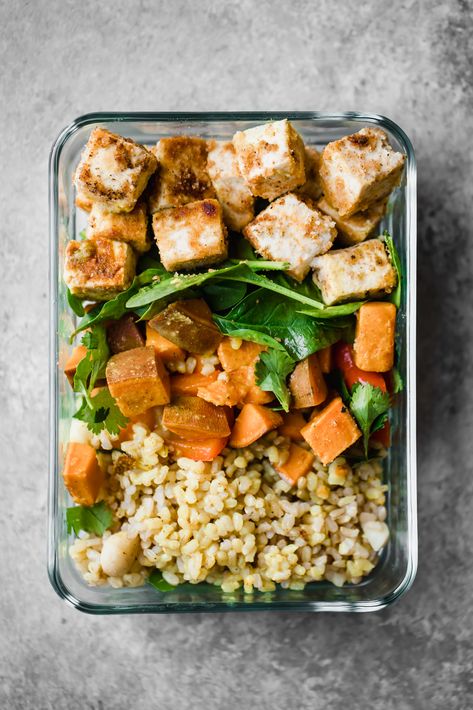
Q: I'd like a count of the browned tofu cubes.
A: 12